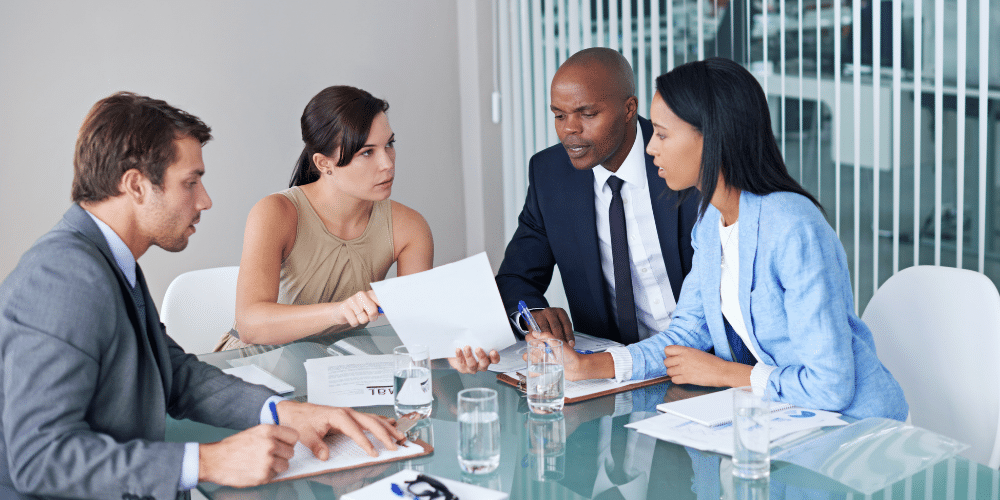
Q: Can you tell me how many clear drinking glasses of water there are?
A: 4